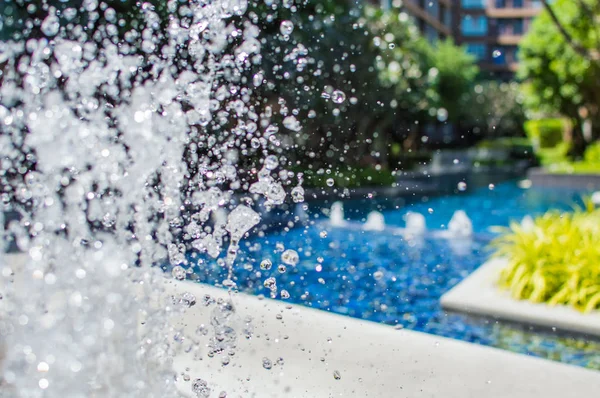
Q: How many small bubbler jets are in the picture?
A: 4